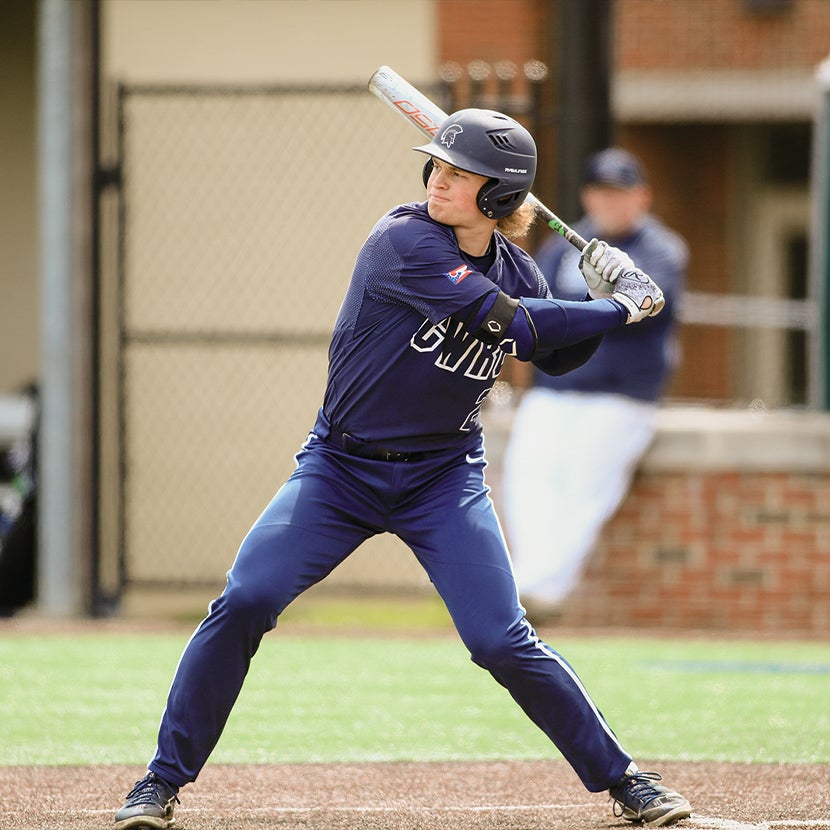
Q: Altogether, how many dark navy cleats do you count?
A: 2